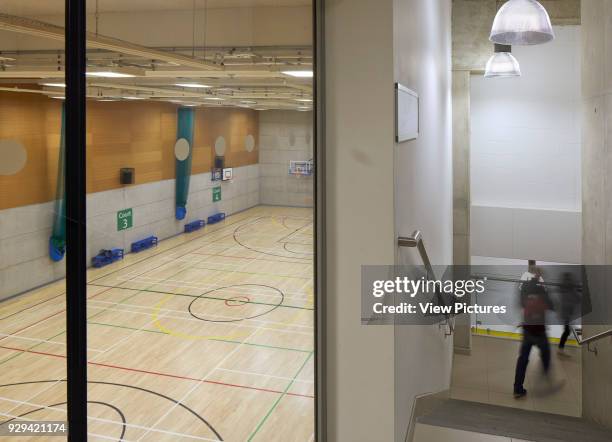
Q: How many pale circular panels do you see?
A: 4